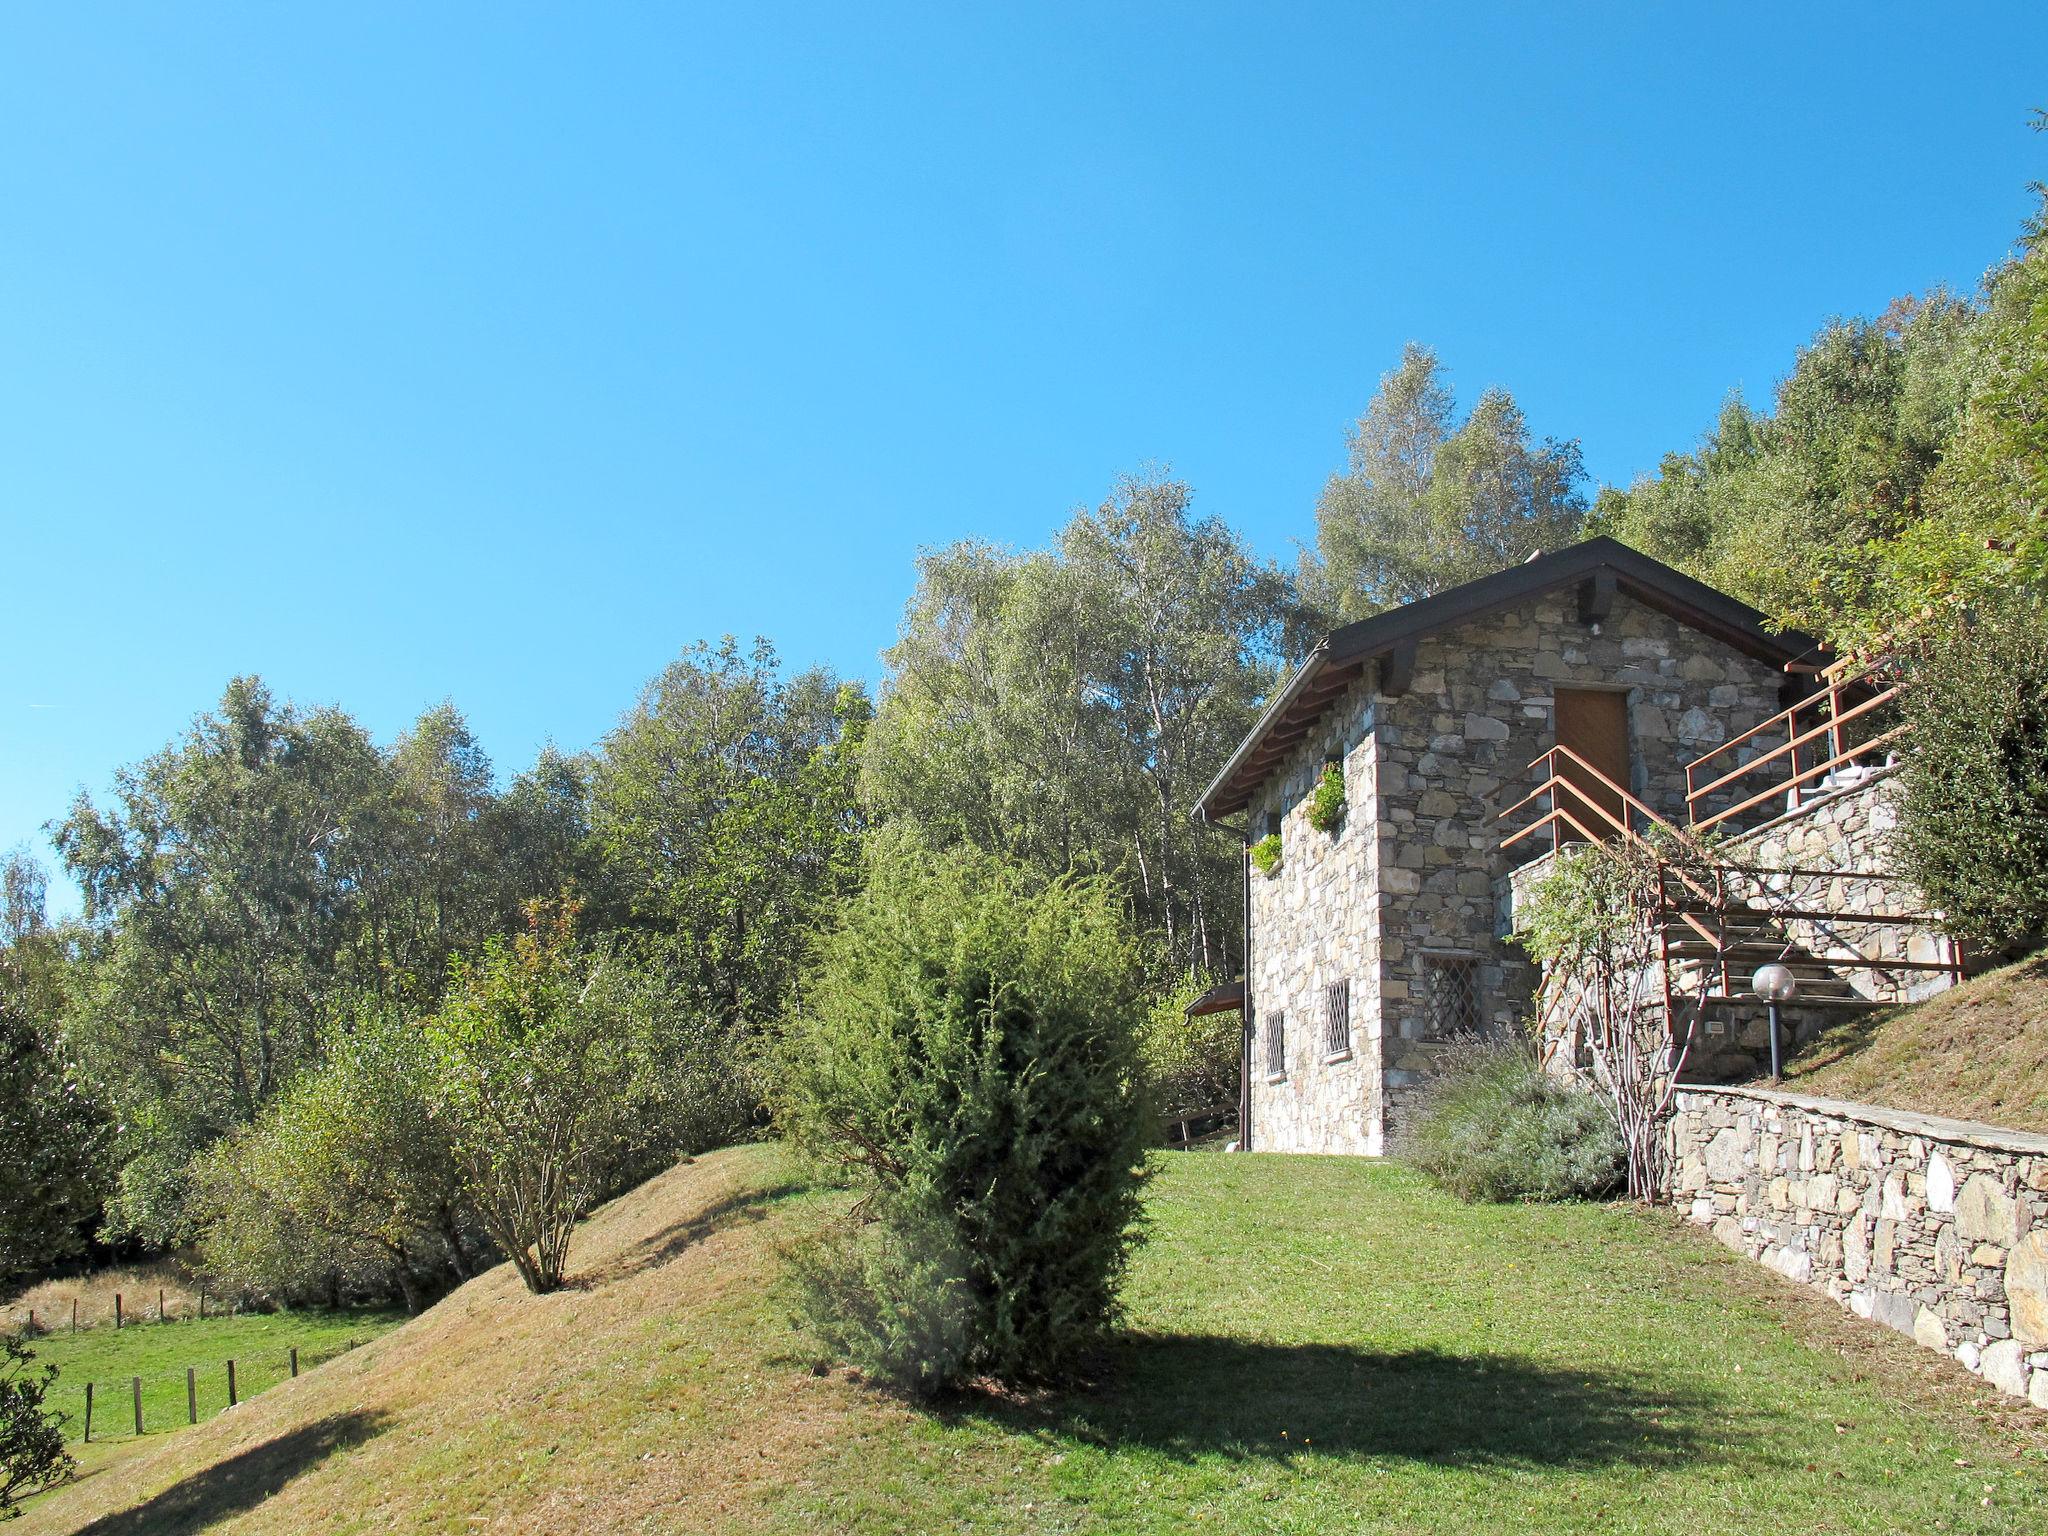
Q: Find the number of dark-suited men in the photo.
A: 0